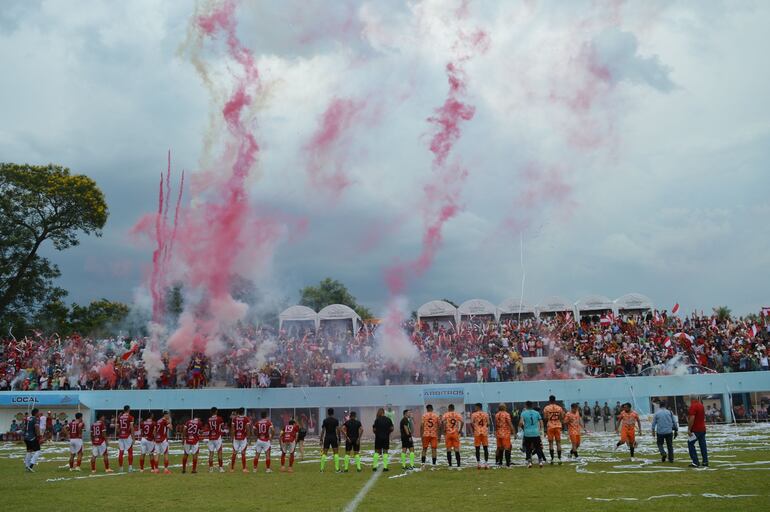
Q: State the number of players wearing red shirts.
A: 10